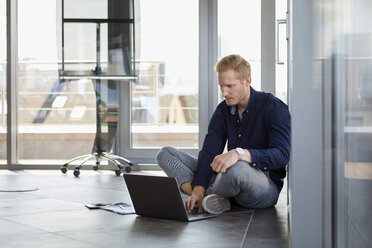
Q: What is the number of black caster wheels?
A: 5